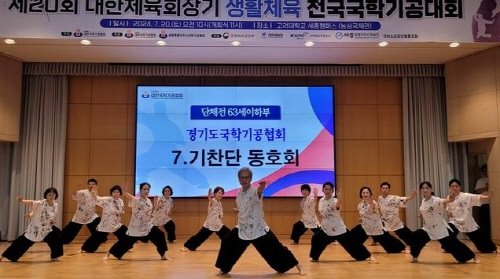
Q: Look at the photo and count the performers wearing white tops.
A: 13